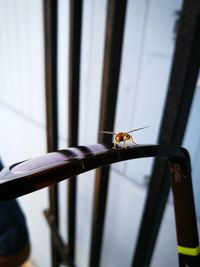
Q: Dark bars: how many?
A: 4